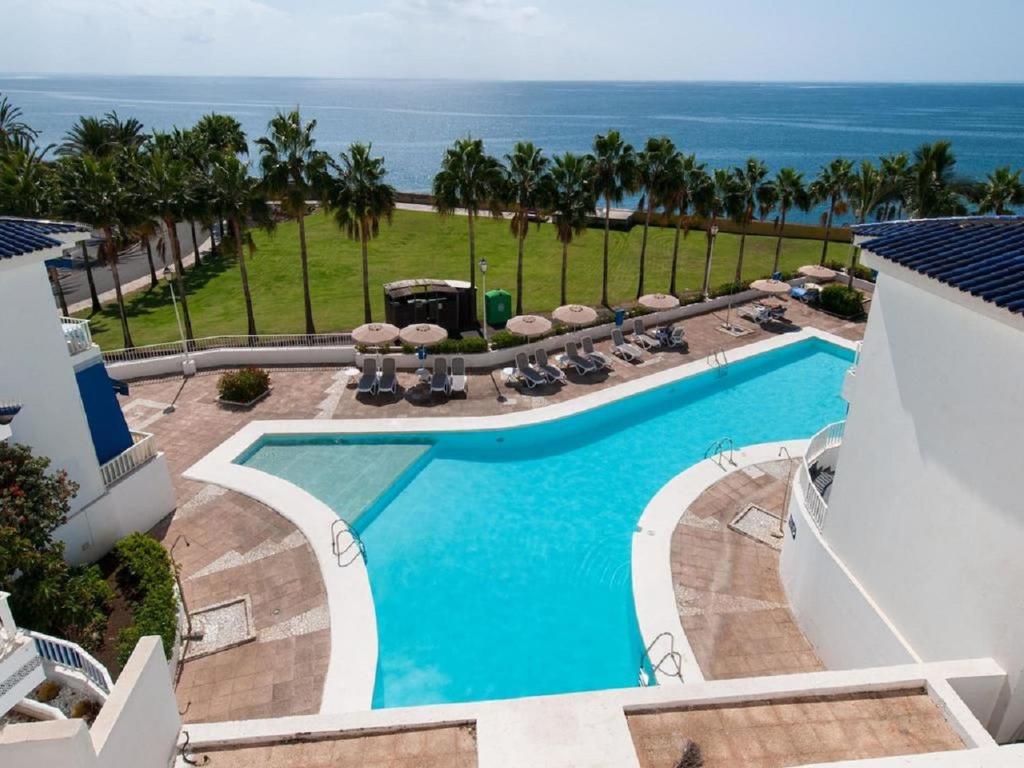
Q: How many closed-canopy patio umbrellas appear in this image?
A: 0